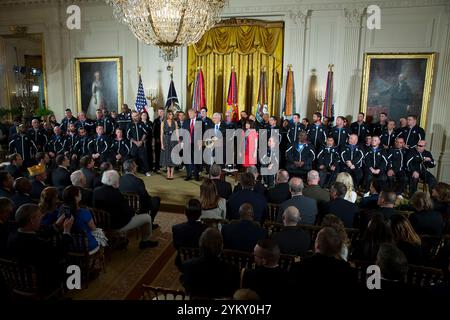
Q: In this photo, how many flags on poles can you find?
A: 7